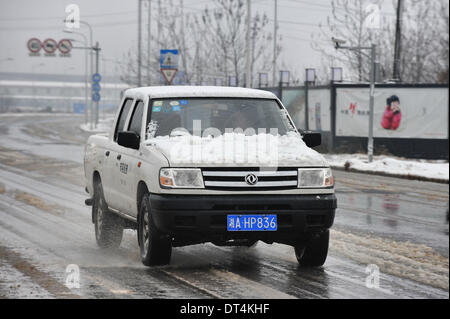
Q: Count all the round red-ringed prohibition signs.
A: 3